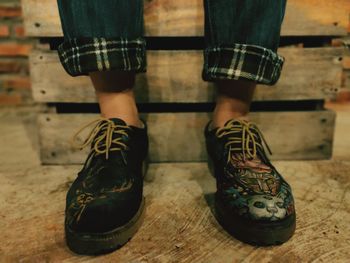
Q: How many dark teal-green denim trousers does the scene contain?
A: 1